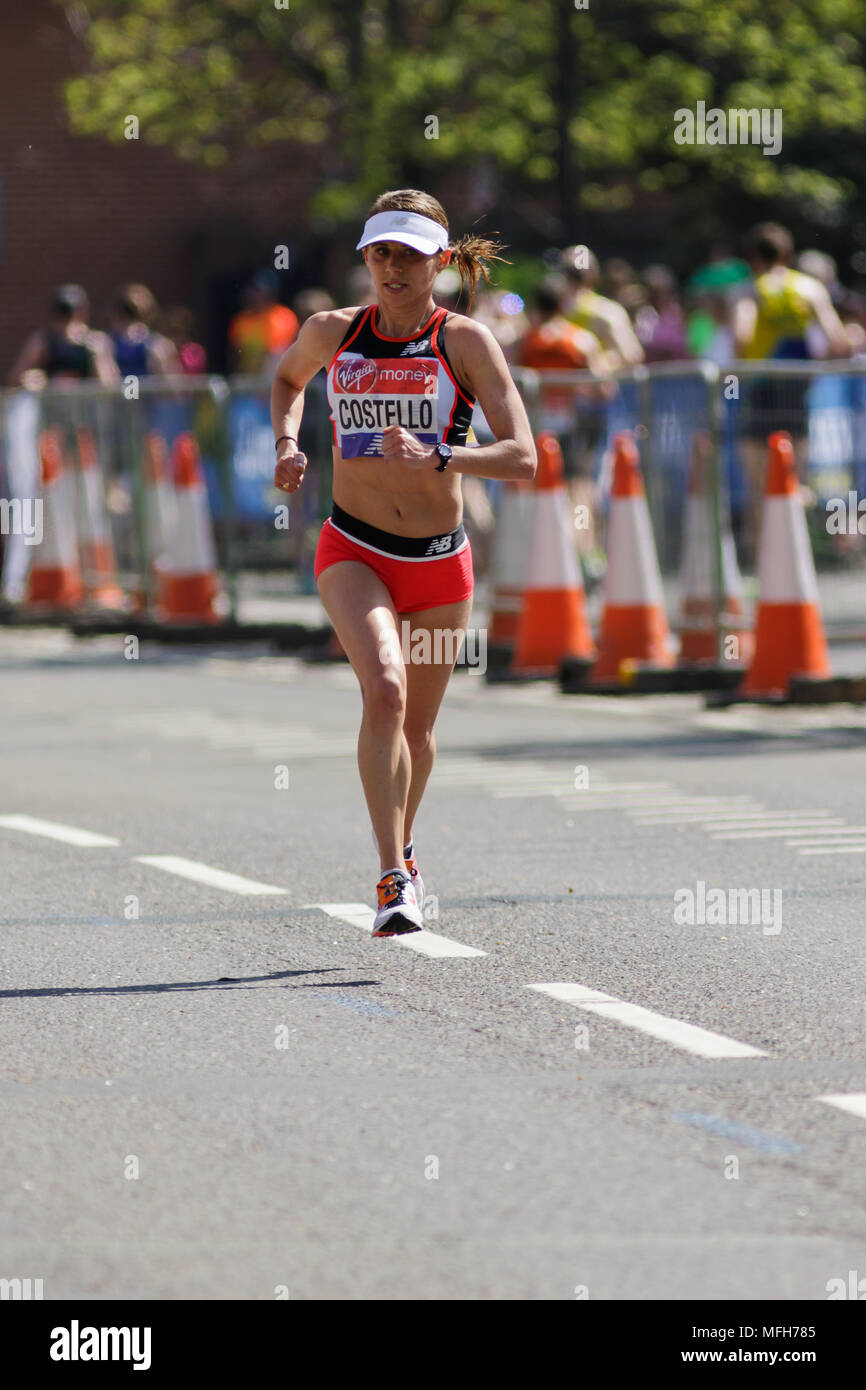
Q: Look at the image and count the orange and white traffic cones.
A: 9